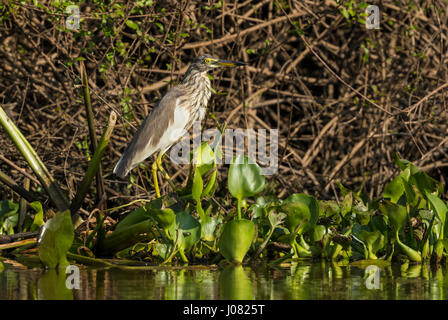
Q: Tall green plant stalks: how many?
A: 3